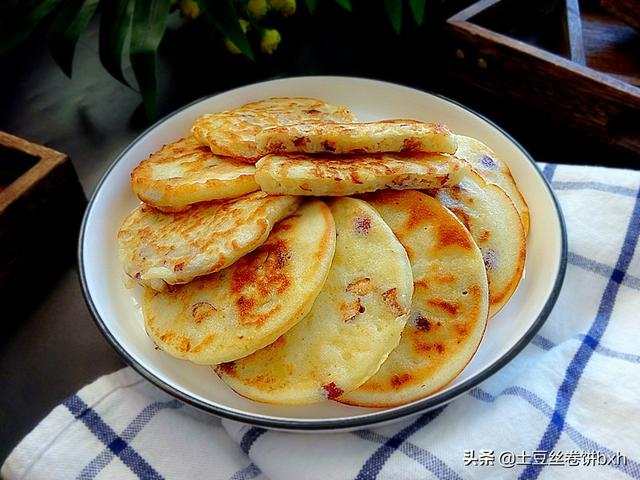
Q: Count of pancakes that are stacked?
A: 10